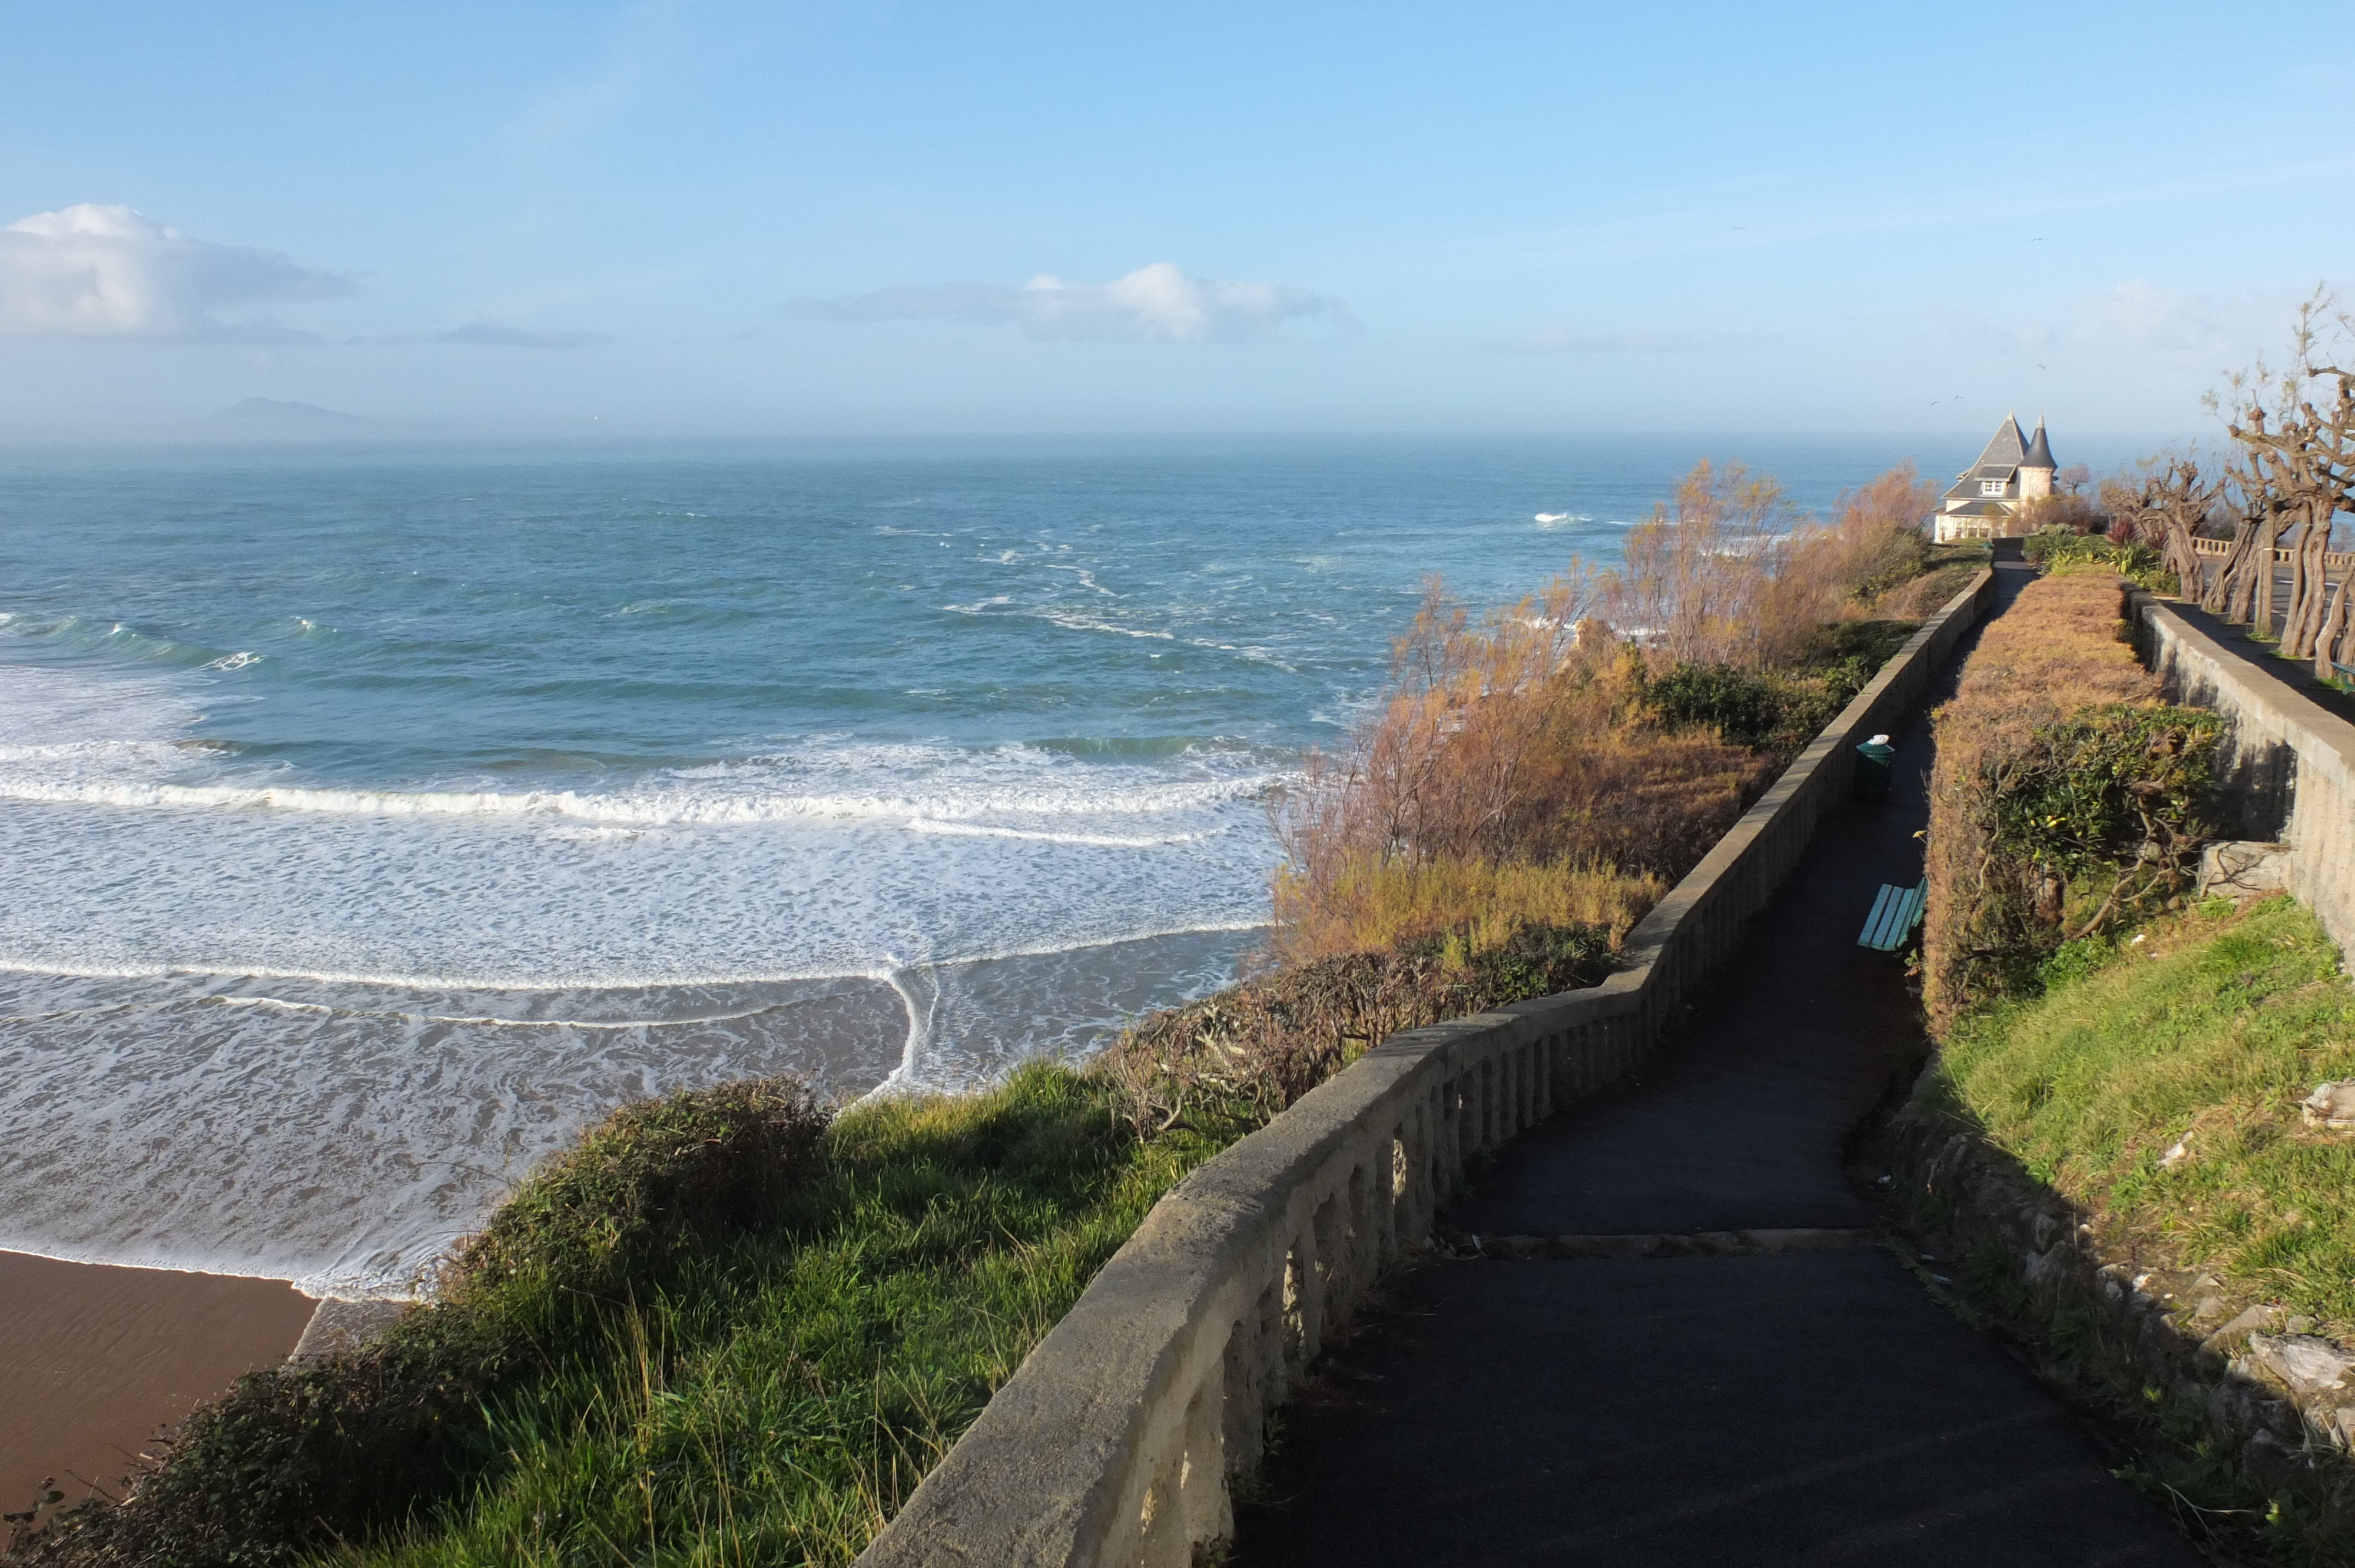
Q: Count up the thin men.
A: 0